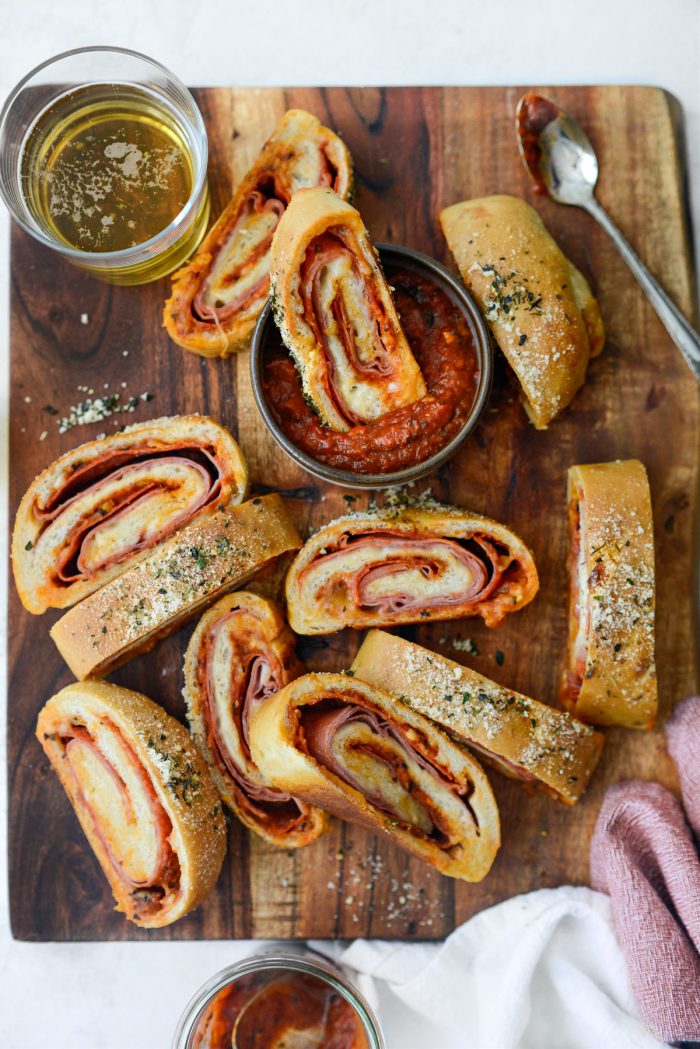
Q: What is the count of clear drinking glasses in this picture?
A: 1